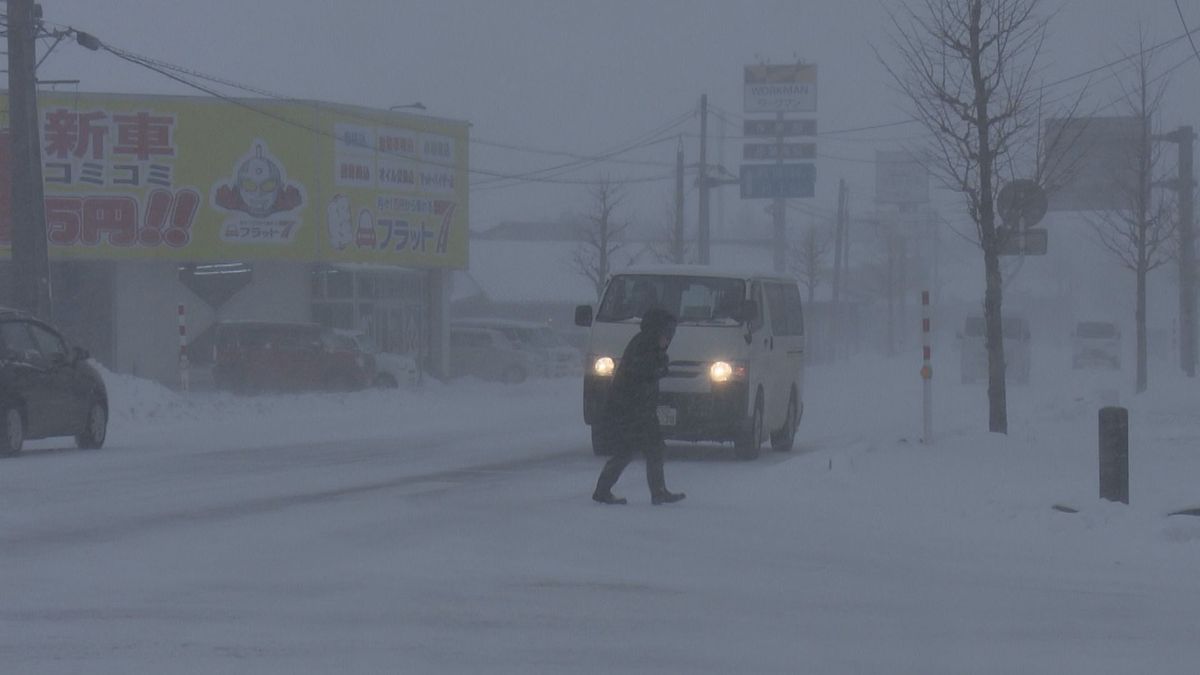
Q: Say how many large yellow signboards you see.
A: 1